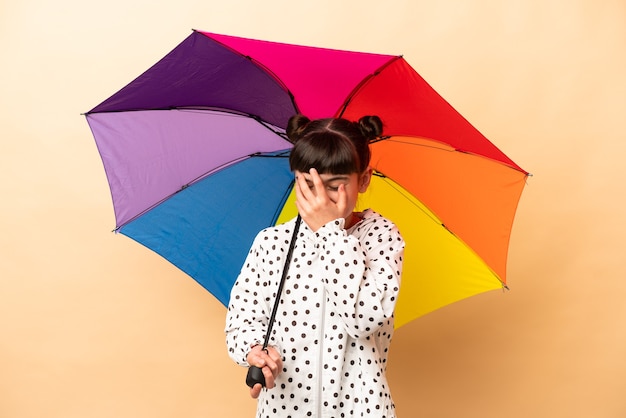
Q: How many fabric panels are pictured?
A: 8